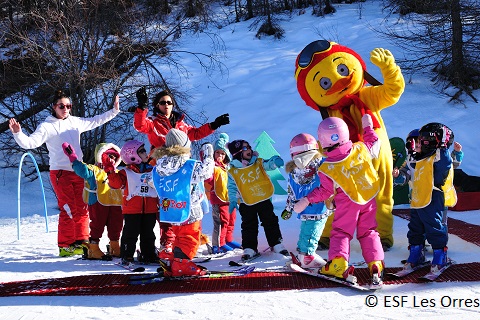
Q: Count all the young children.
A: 9